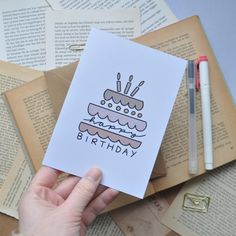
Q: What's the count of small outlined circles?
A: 6